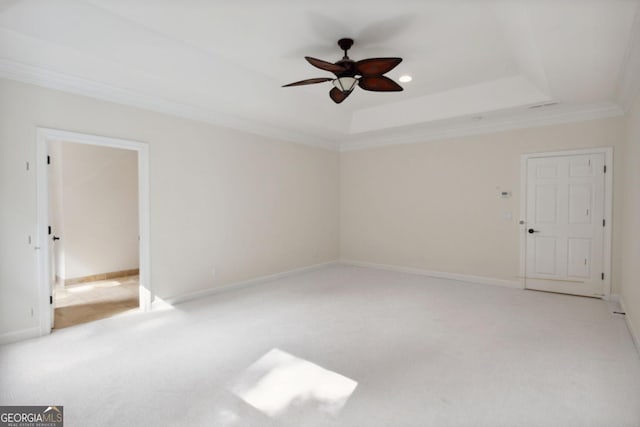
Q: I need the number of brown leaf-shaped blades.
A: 5